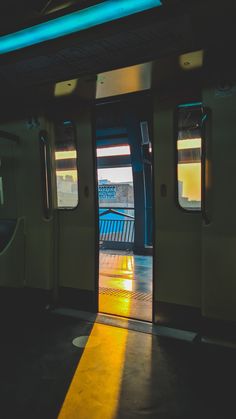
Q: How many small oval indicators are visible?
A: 2